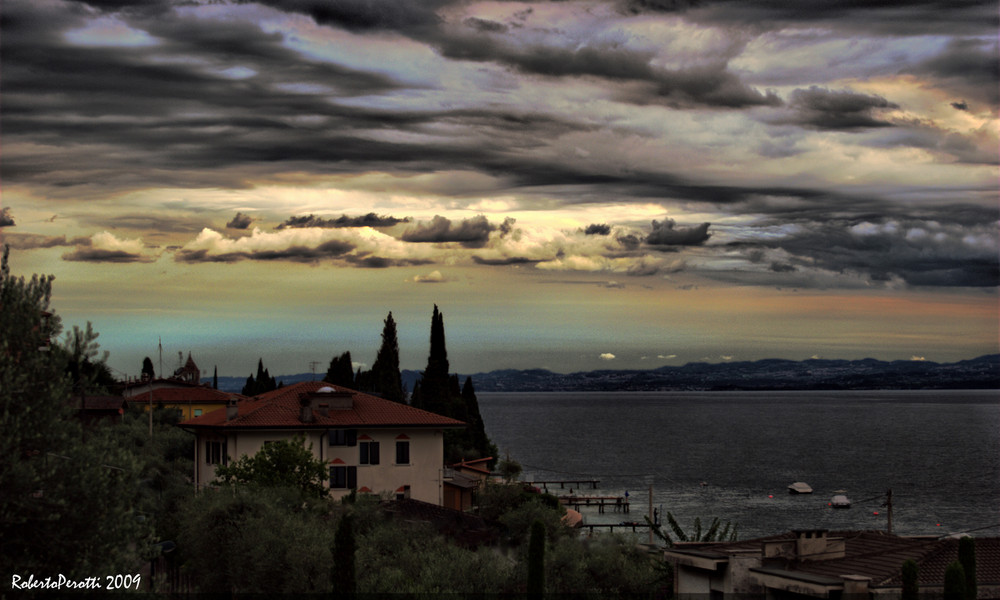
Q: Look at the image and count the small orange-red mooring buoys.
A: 4